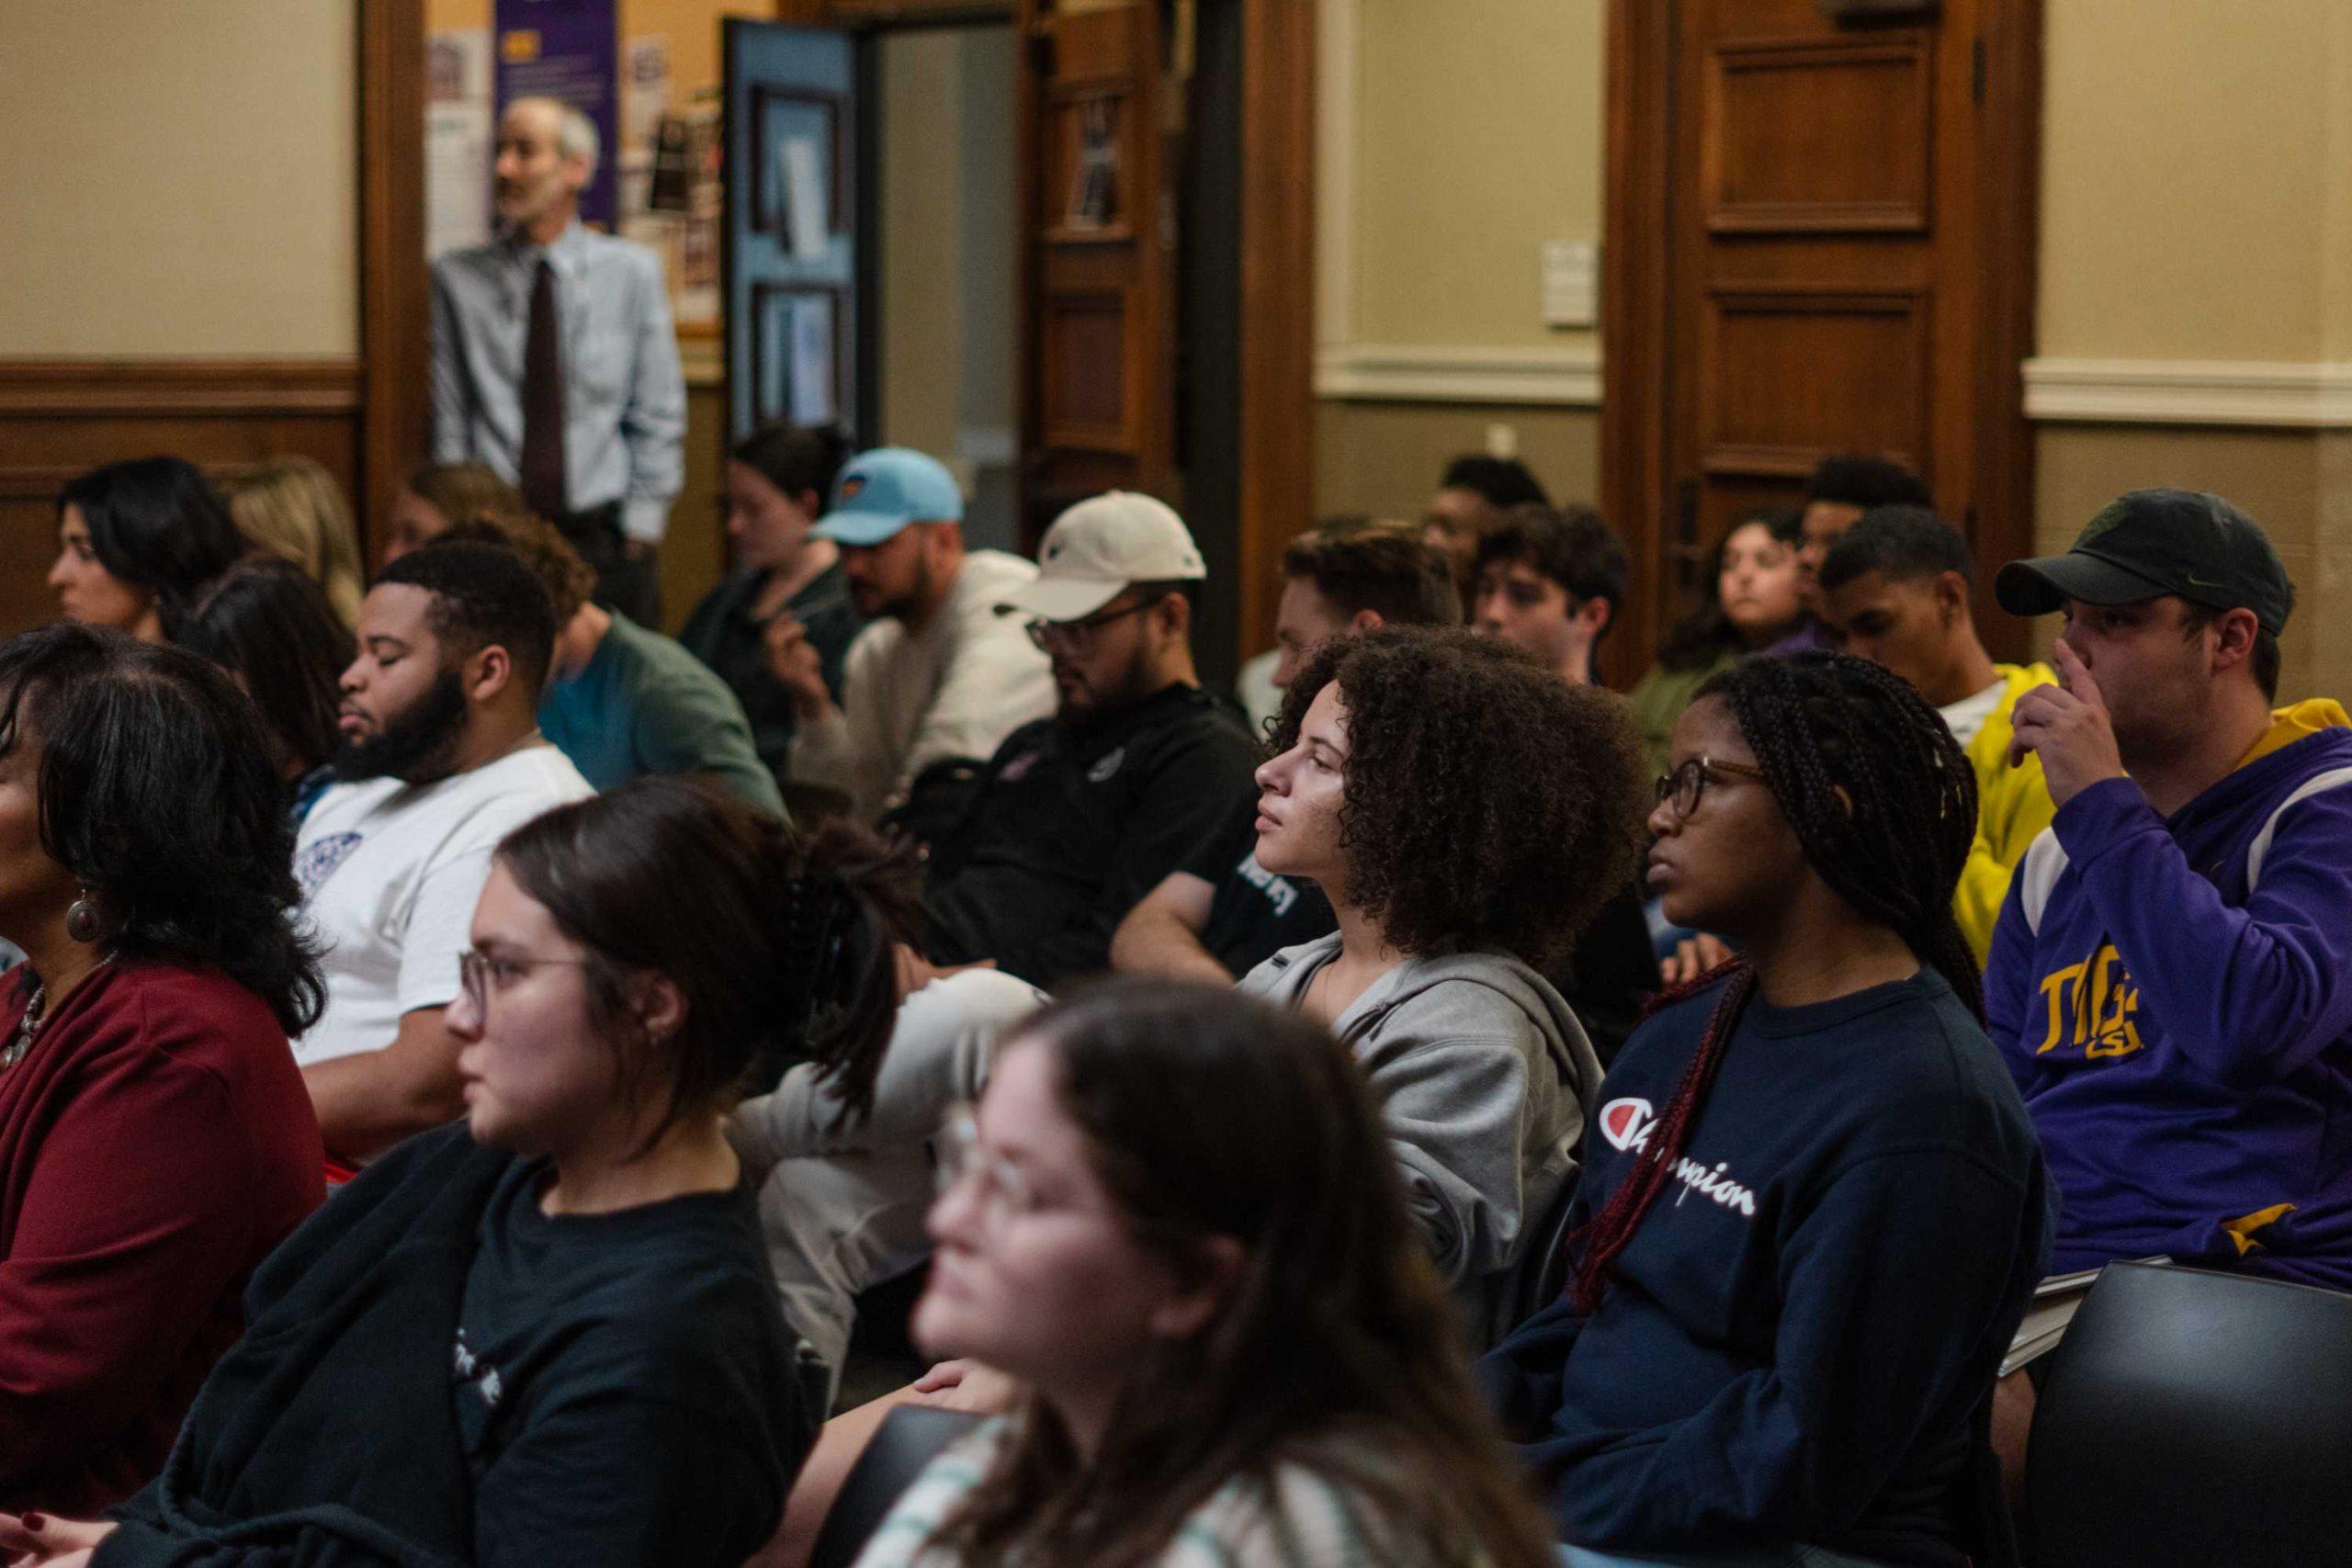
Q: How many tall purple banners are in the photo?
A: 1